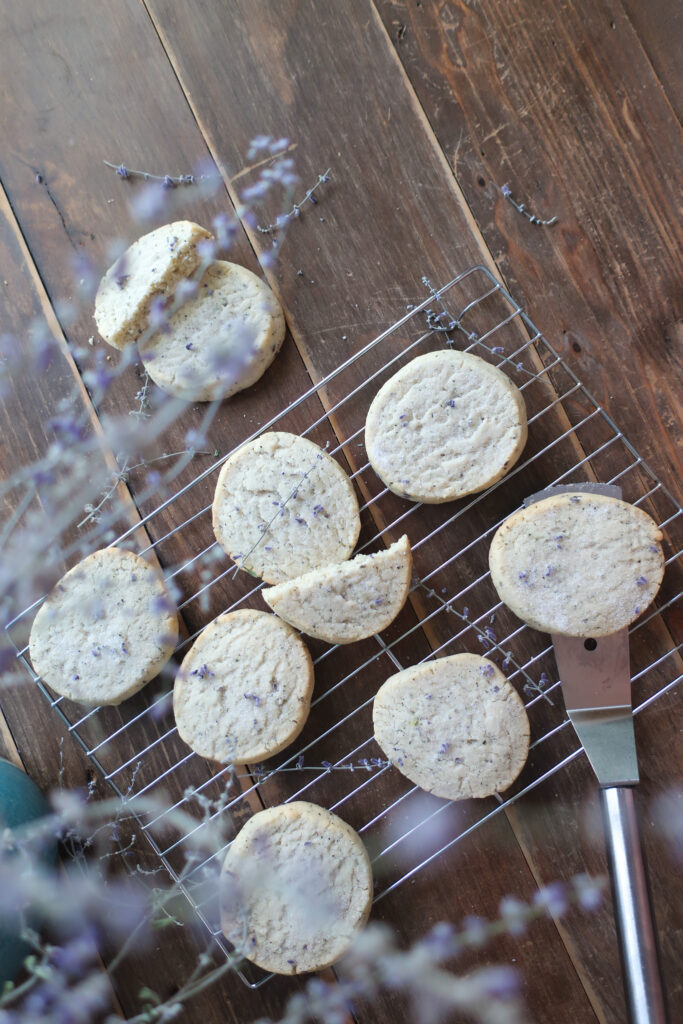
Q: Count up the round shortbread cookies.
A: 8